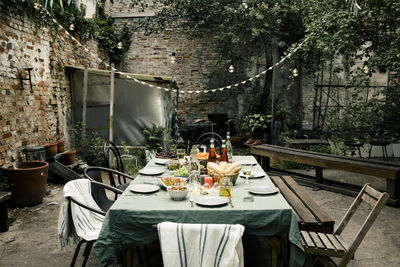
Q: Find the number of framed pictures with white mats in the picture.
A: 0